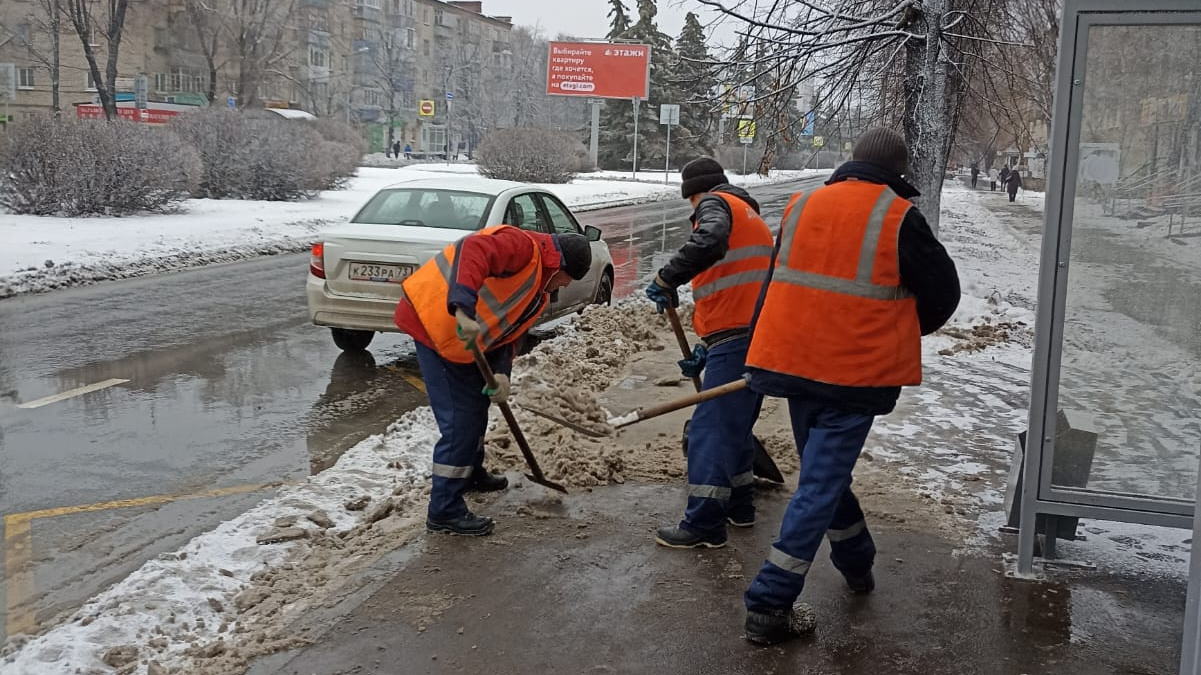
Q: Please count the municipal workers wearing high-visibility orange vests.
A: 3